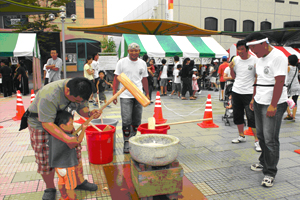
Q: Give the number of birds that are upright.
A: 0